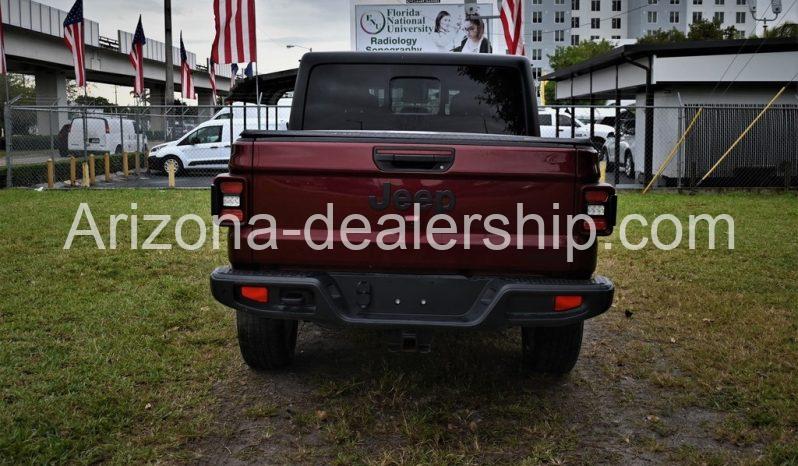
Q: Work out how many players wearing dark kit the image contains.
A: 0